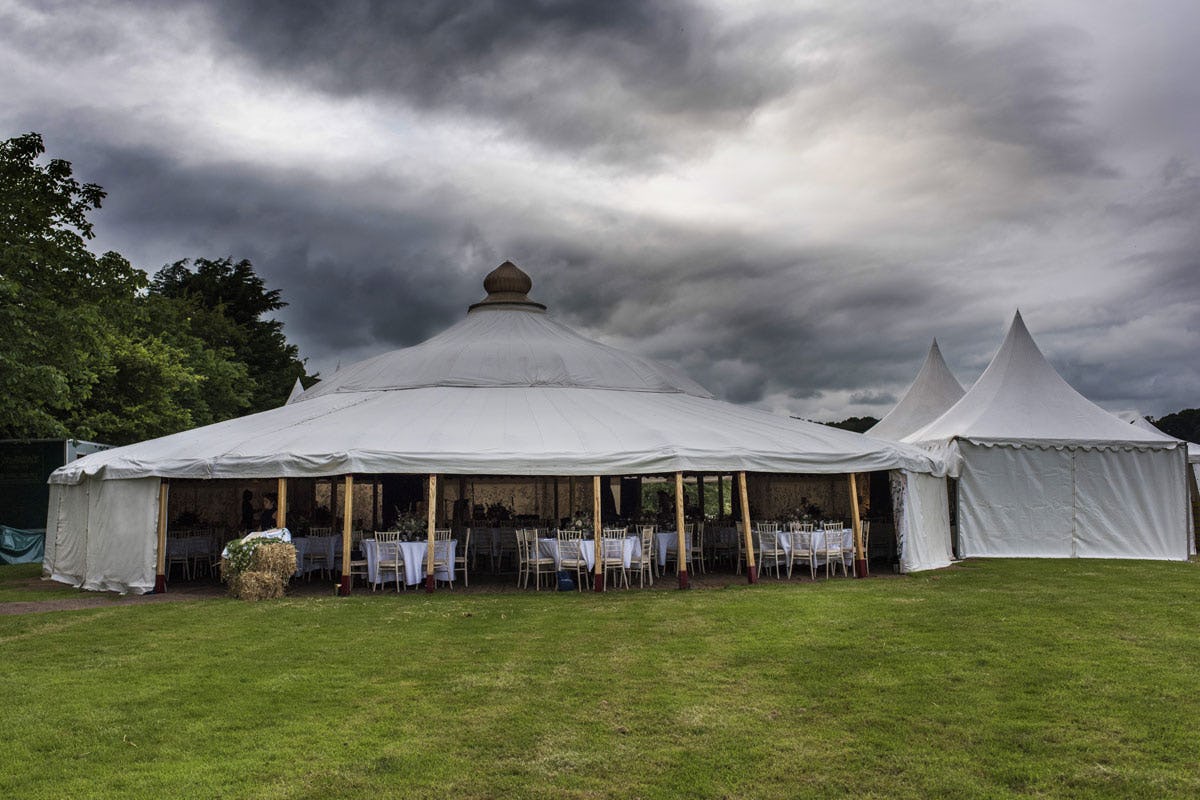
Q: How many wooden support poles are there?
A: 8